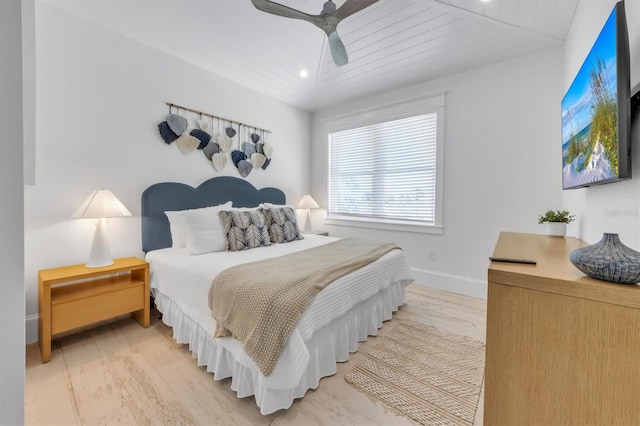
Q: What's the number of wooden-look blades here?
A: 3